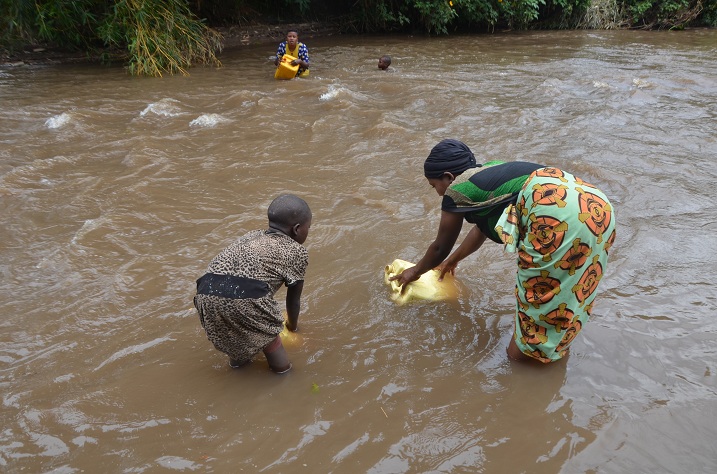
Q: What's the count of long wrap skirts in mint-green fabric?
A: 1